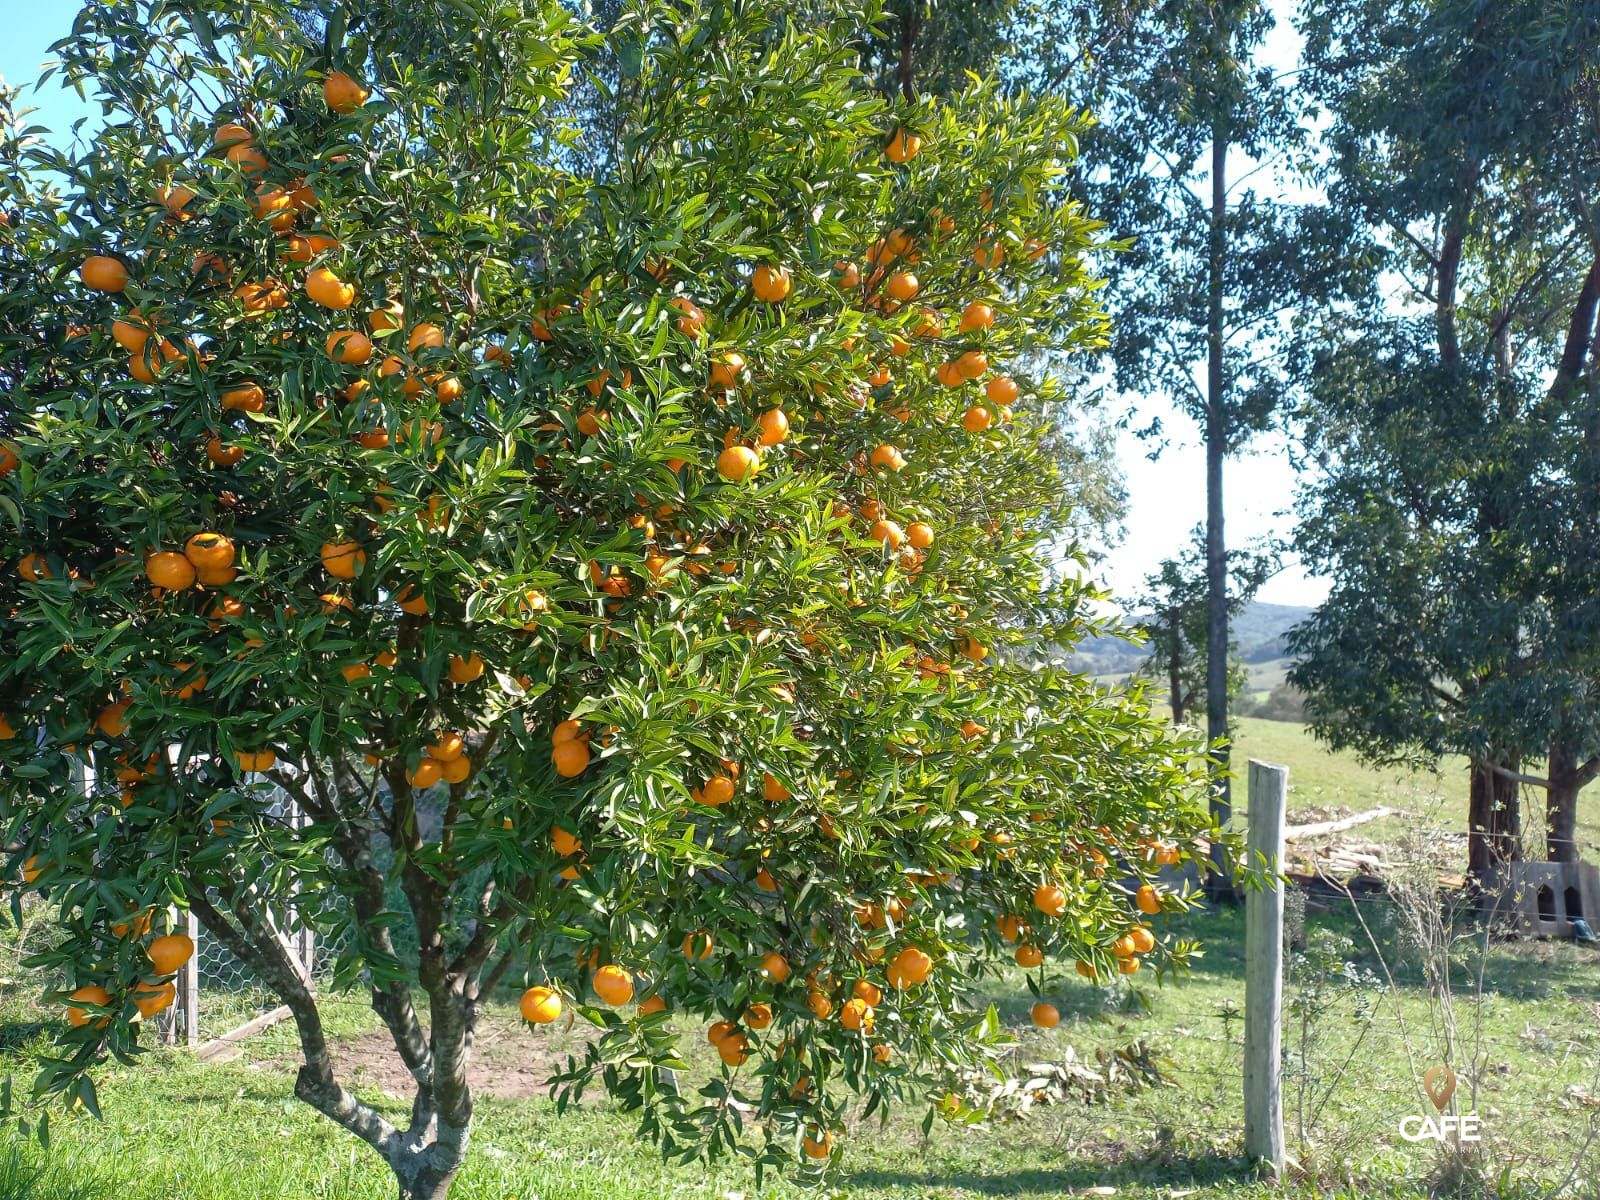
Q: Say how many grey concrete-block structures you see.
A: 1